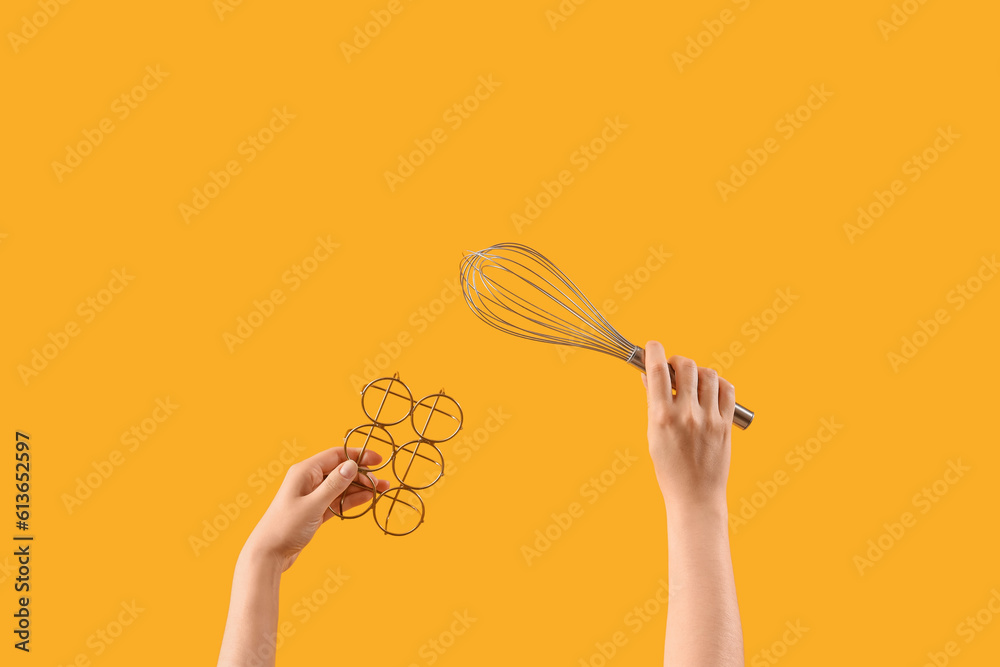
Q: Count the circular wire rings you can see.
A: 6